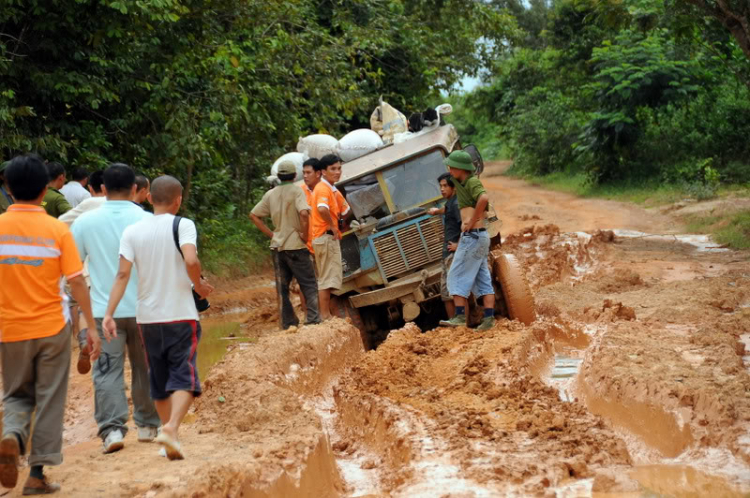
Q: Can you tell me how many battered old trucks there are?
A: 1